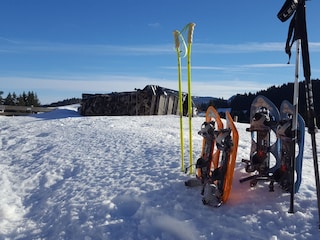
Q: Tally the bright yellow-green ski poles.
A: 2